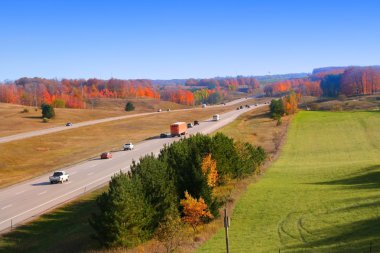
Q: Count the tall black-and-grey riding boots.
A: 0